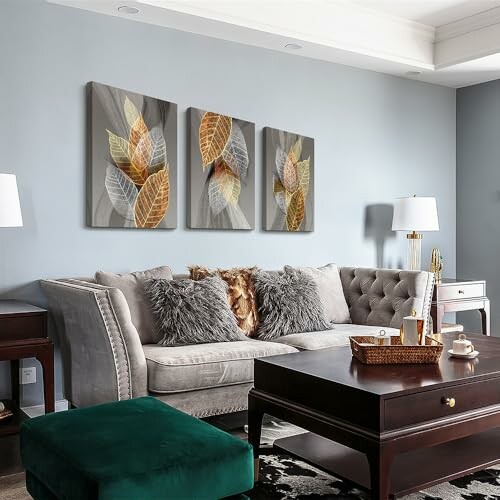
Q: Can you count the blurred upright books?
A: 0